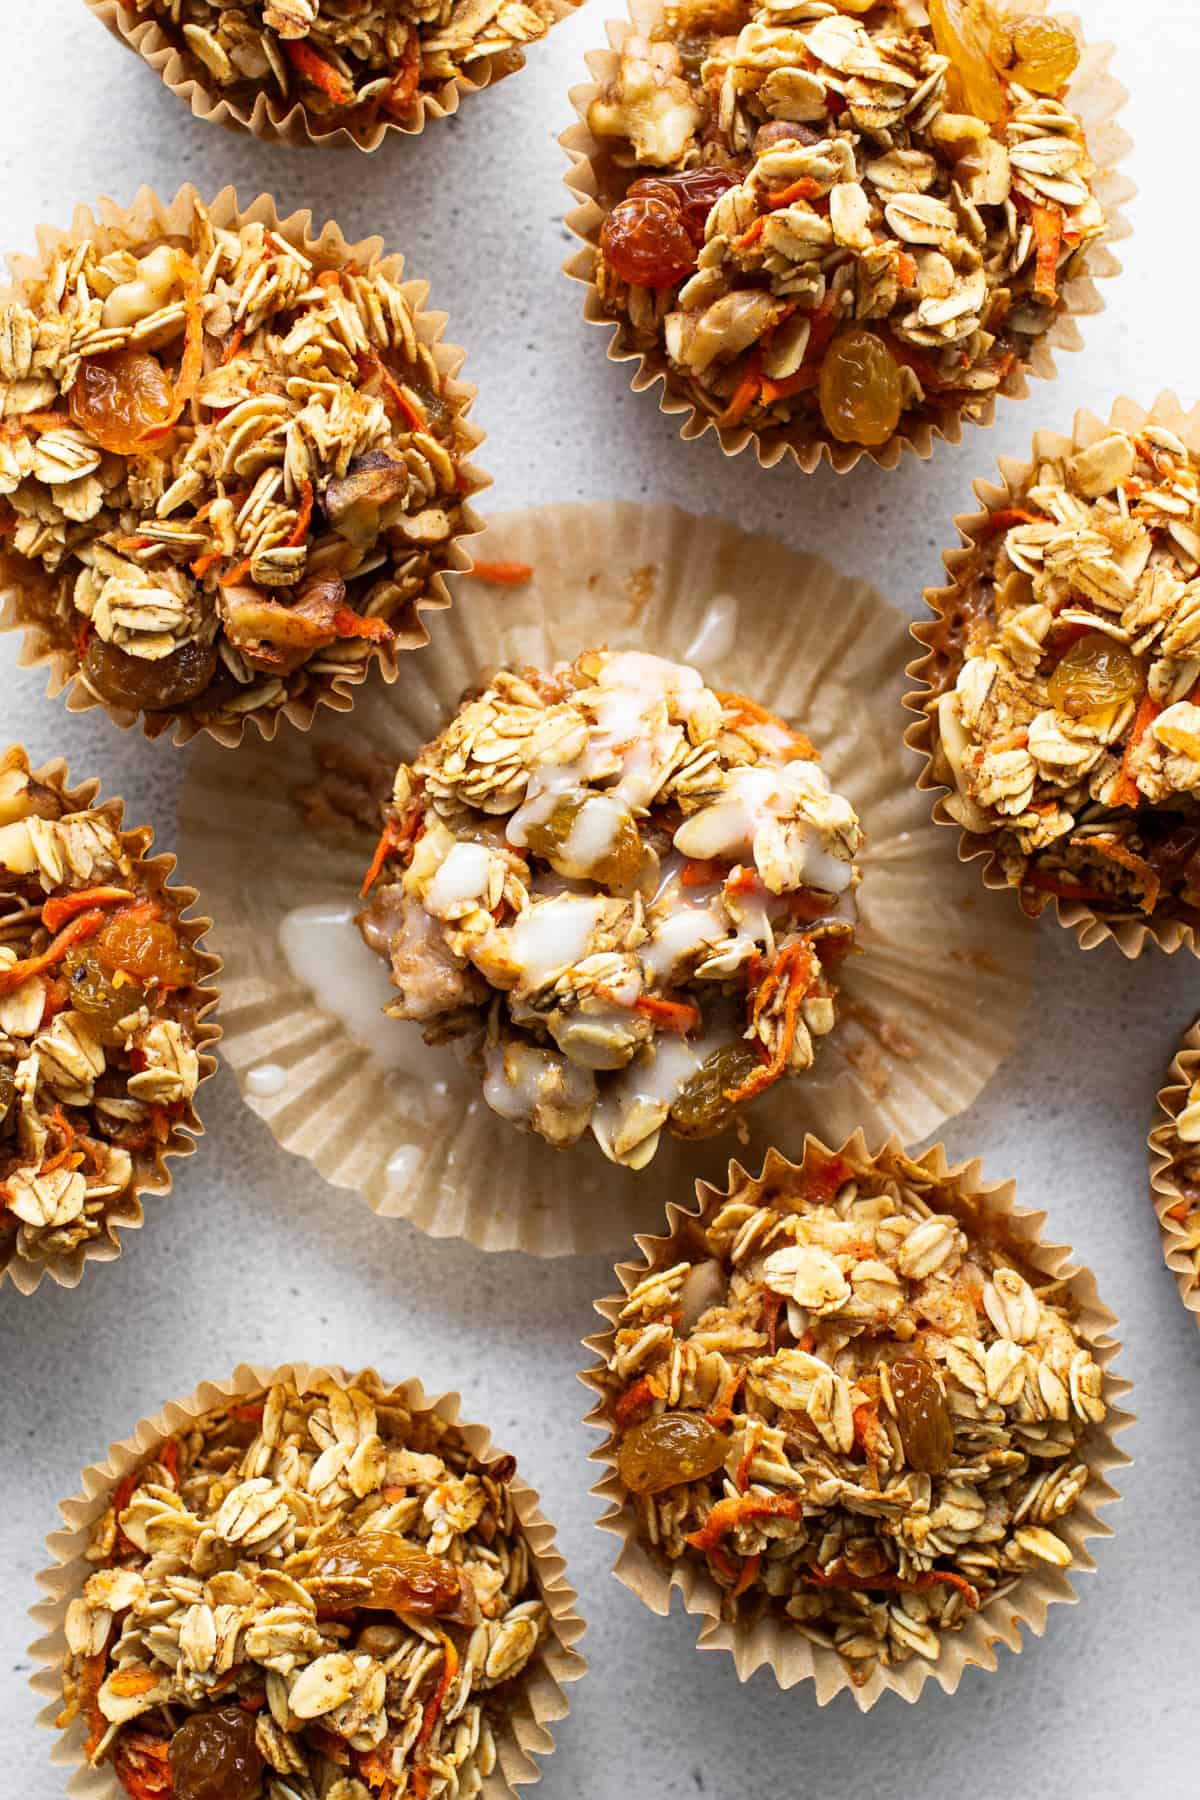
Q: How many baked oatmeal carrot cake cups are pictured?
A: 9